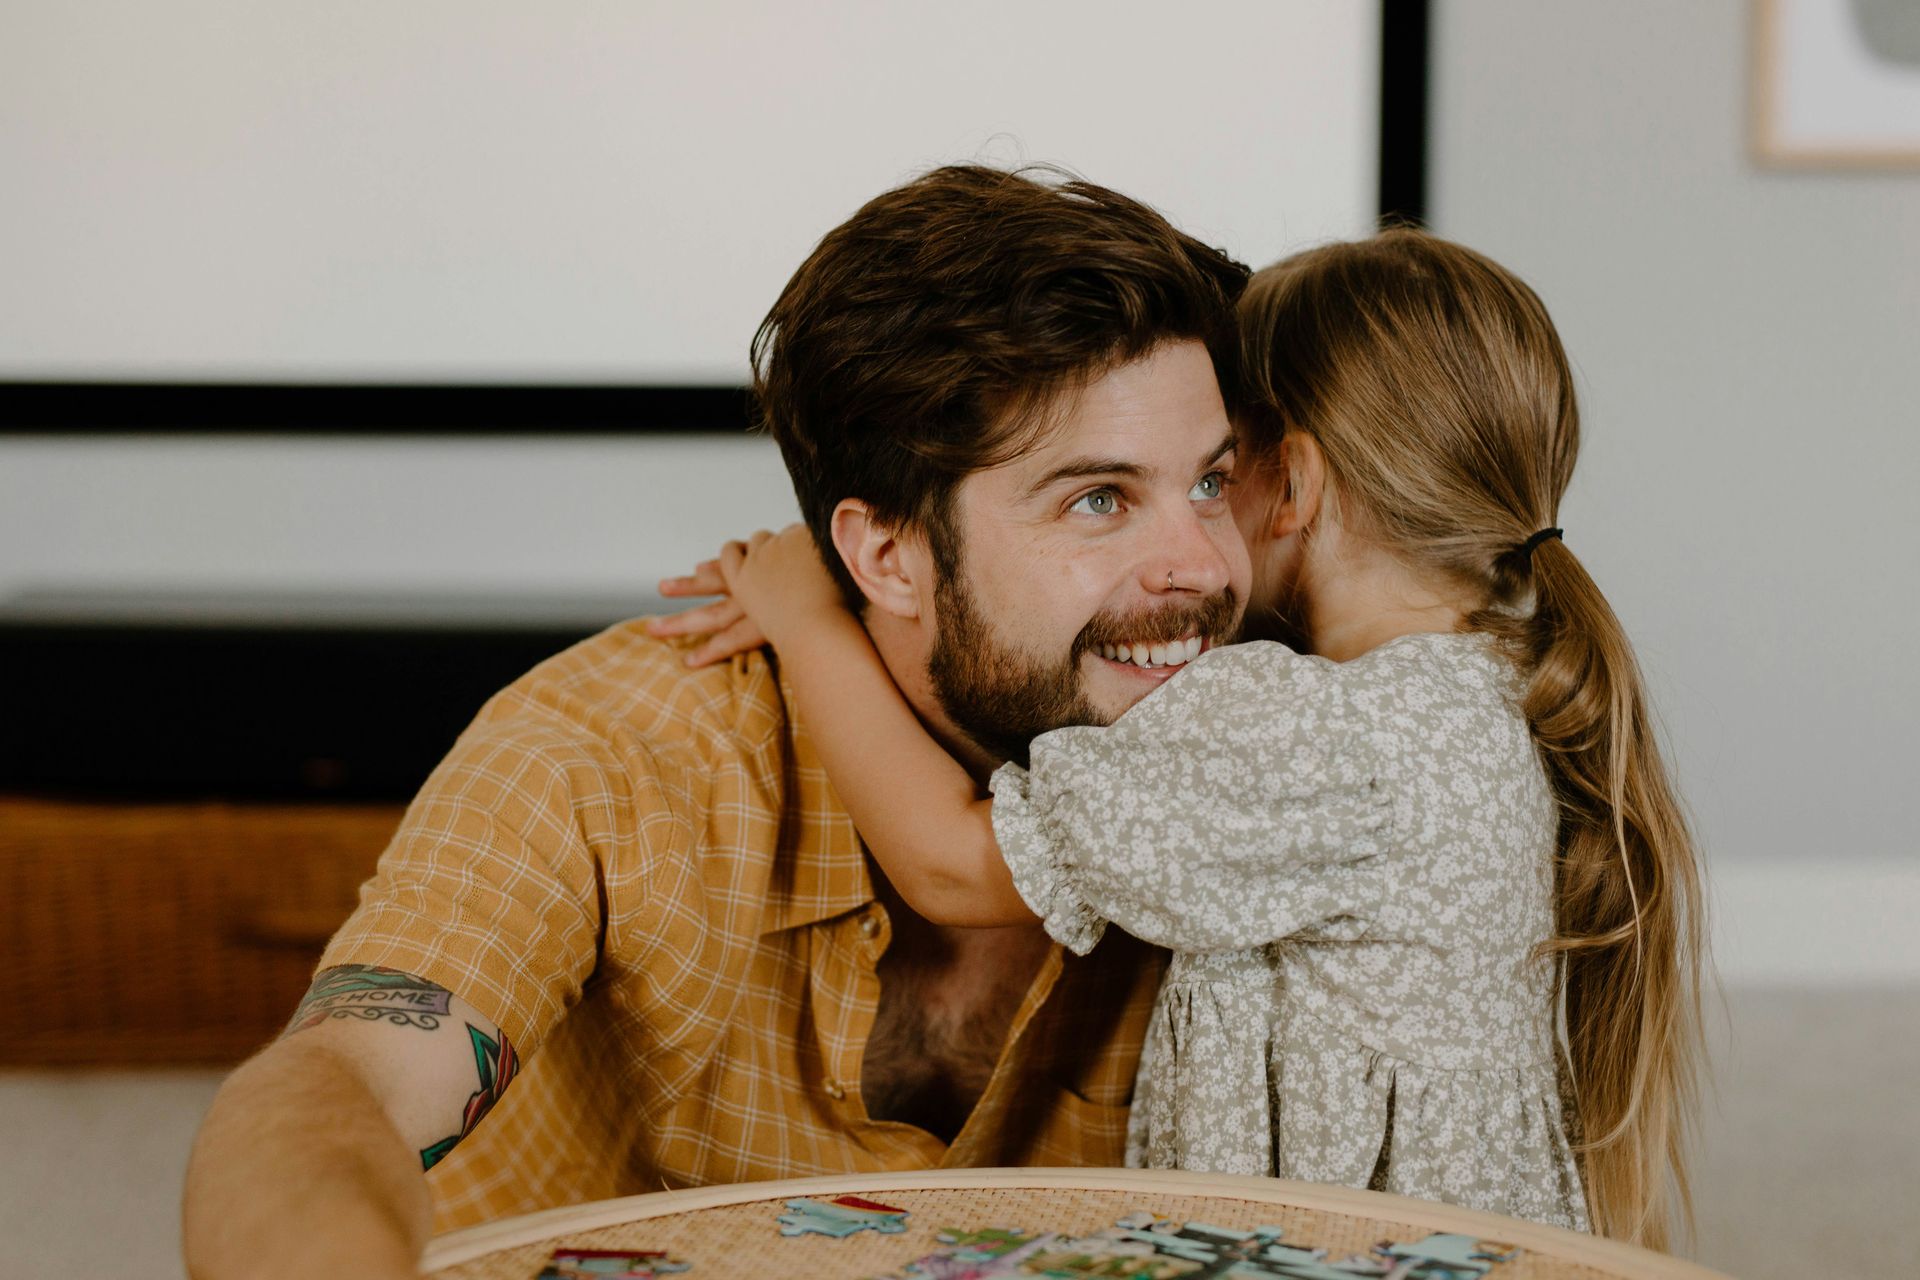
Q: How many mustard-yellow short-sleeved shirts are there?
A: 1